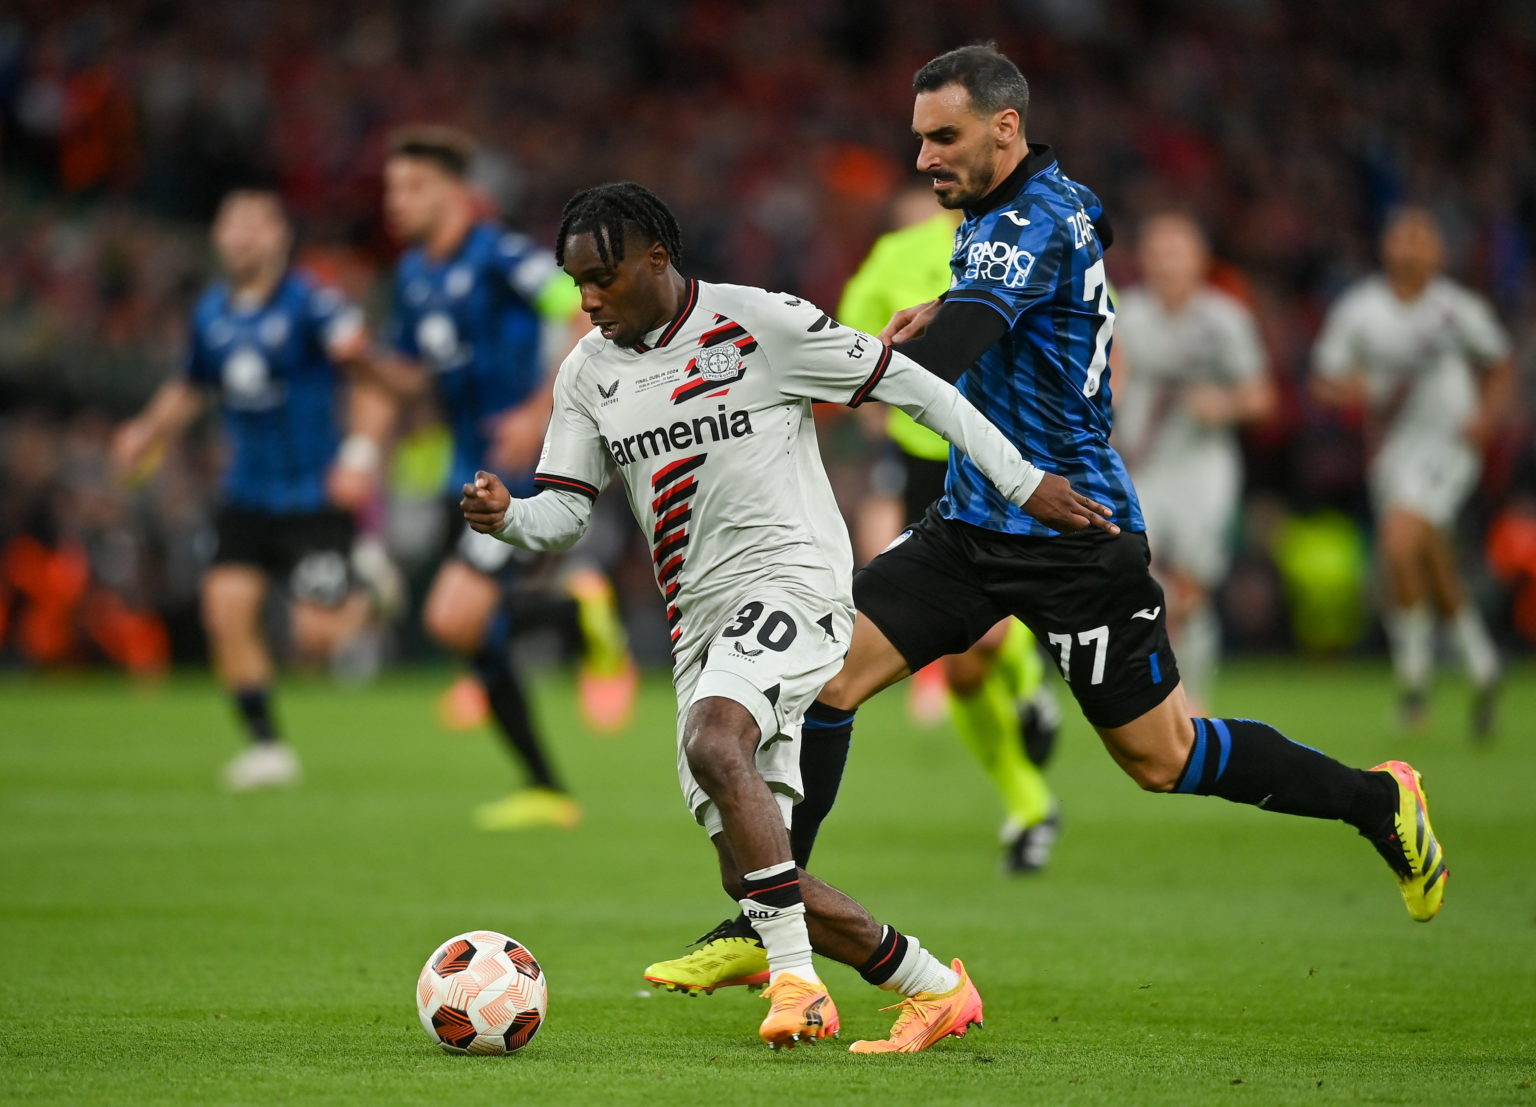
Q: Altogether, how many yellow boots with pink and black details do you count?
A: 2